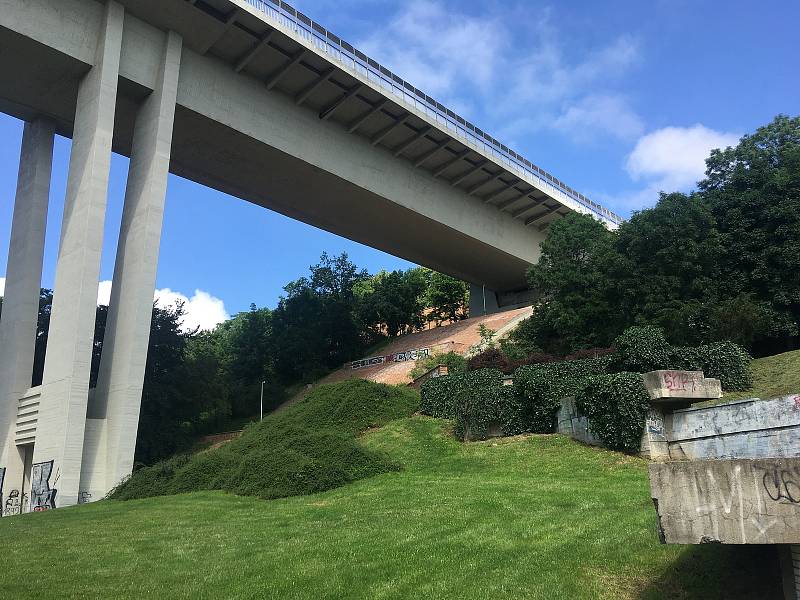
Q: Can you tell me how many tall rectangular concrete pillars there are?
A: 3